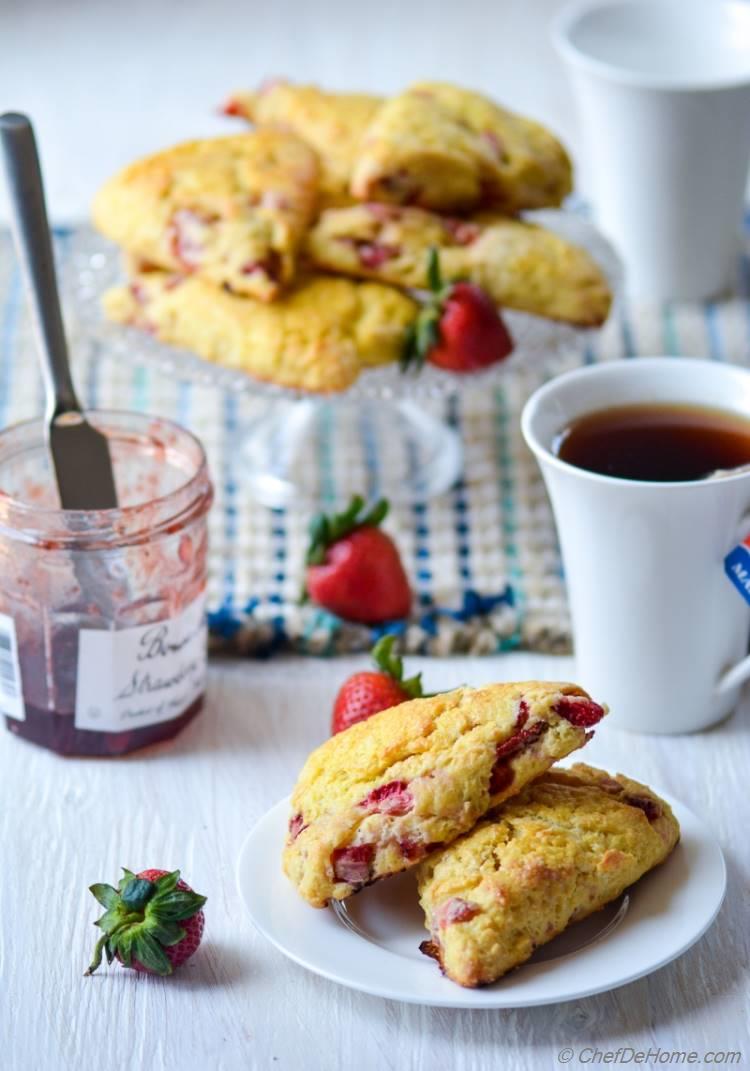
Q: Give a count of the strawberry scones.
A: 7